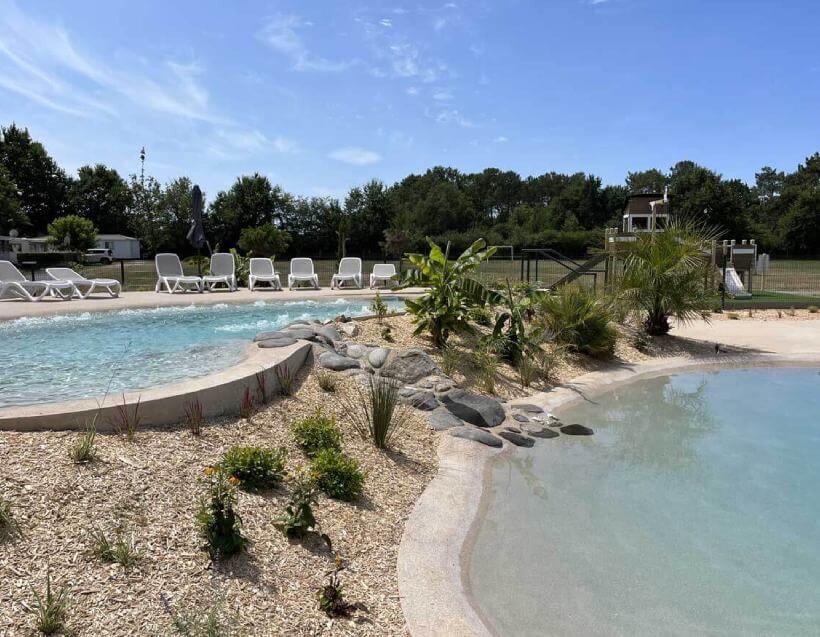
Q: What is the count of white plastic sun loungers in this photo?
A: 8